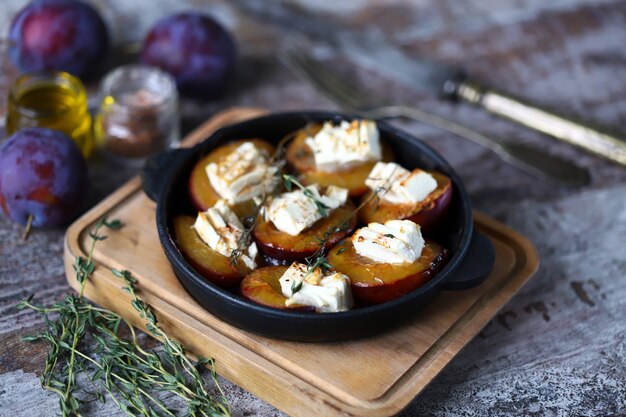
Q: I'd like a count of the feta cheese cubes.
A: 7